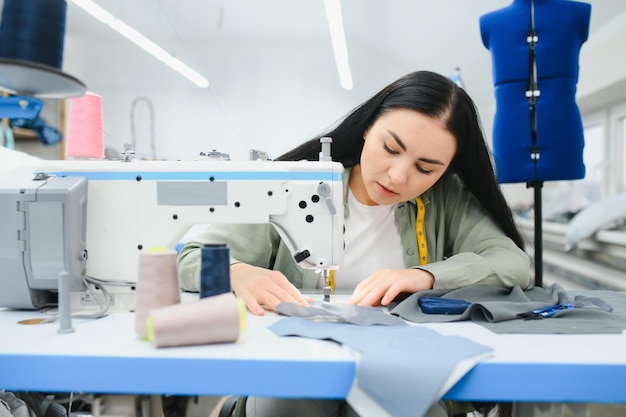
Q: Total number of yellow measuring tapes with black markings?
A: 1